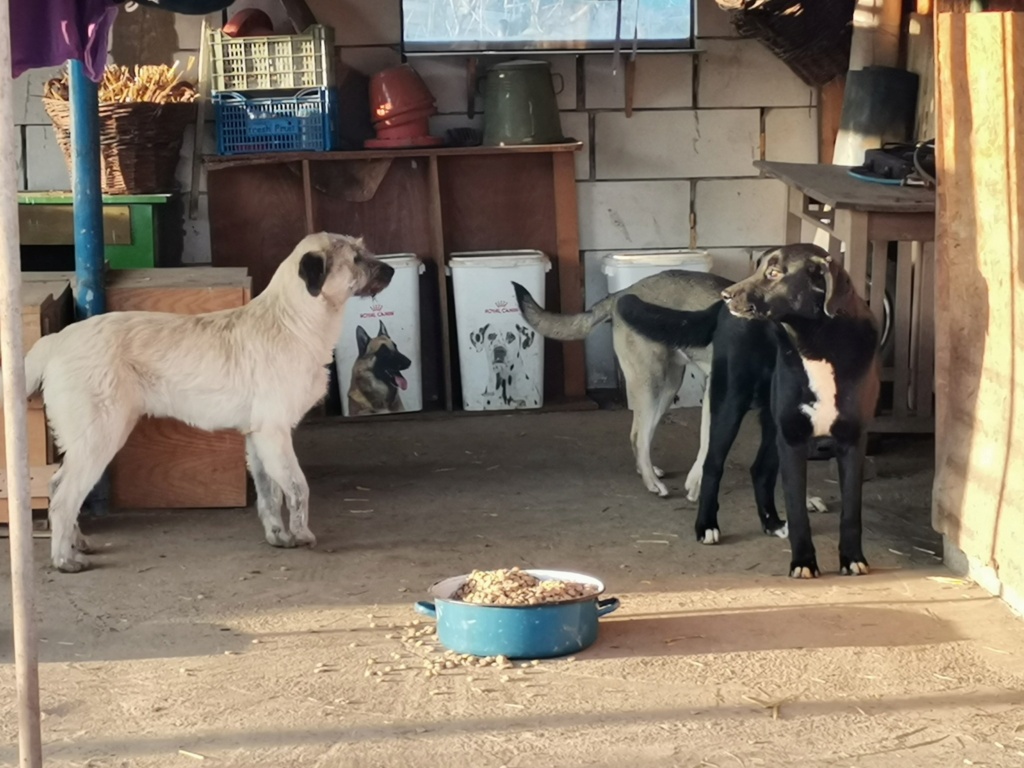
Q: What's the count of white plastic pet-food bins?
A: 3